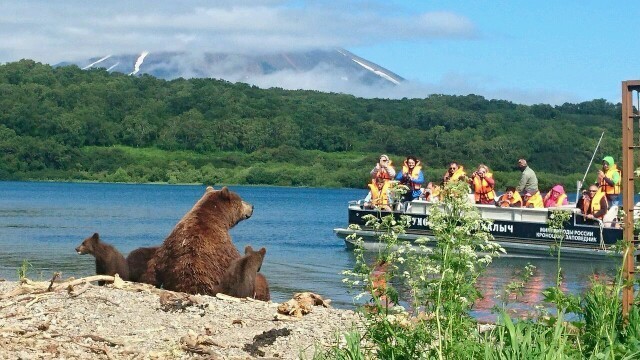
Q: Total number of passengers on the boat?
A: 12